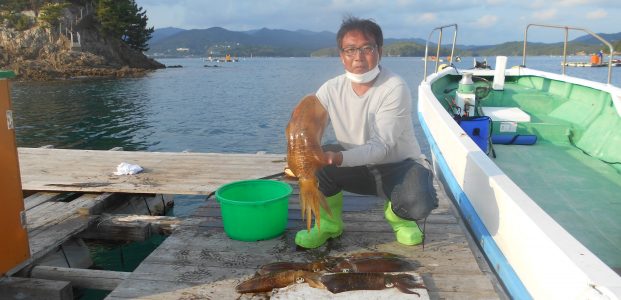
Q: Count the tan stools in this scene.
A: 0